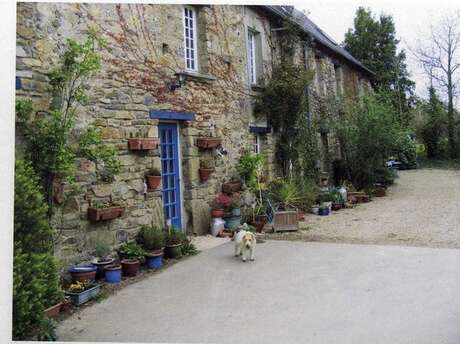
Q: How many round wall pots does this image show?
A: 2